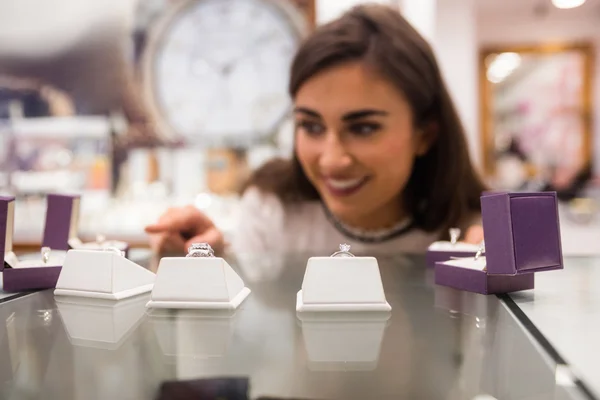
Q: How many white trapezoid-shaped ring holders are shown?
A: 3